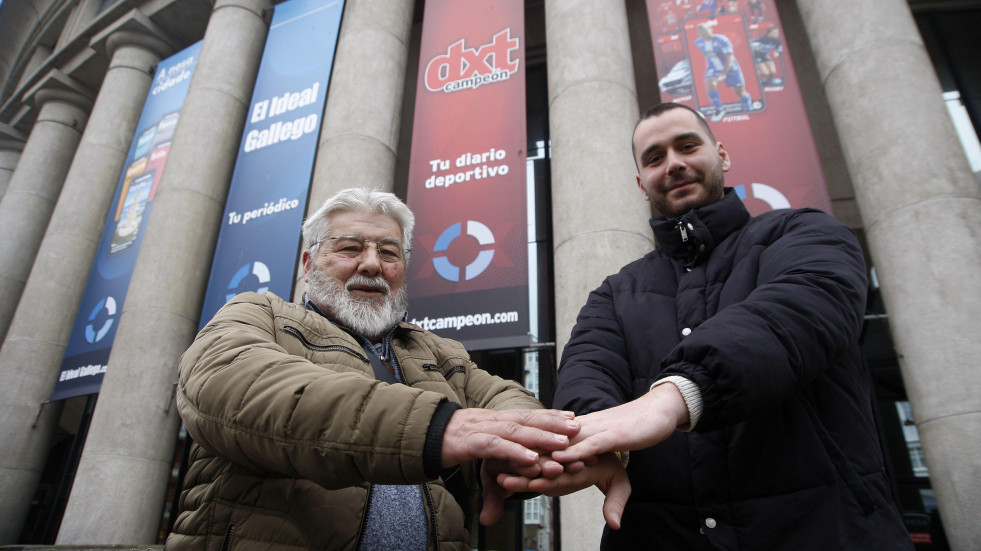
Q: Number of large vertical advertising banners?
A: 4